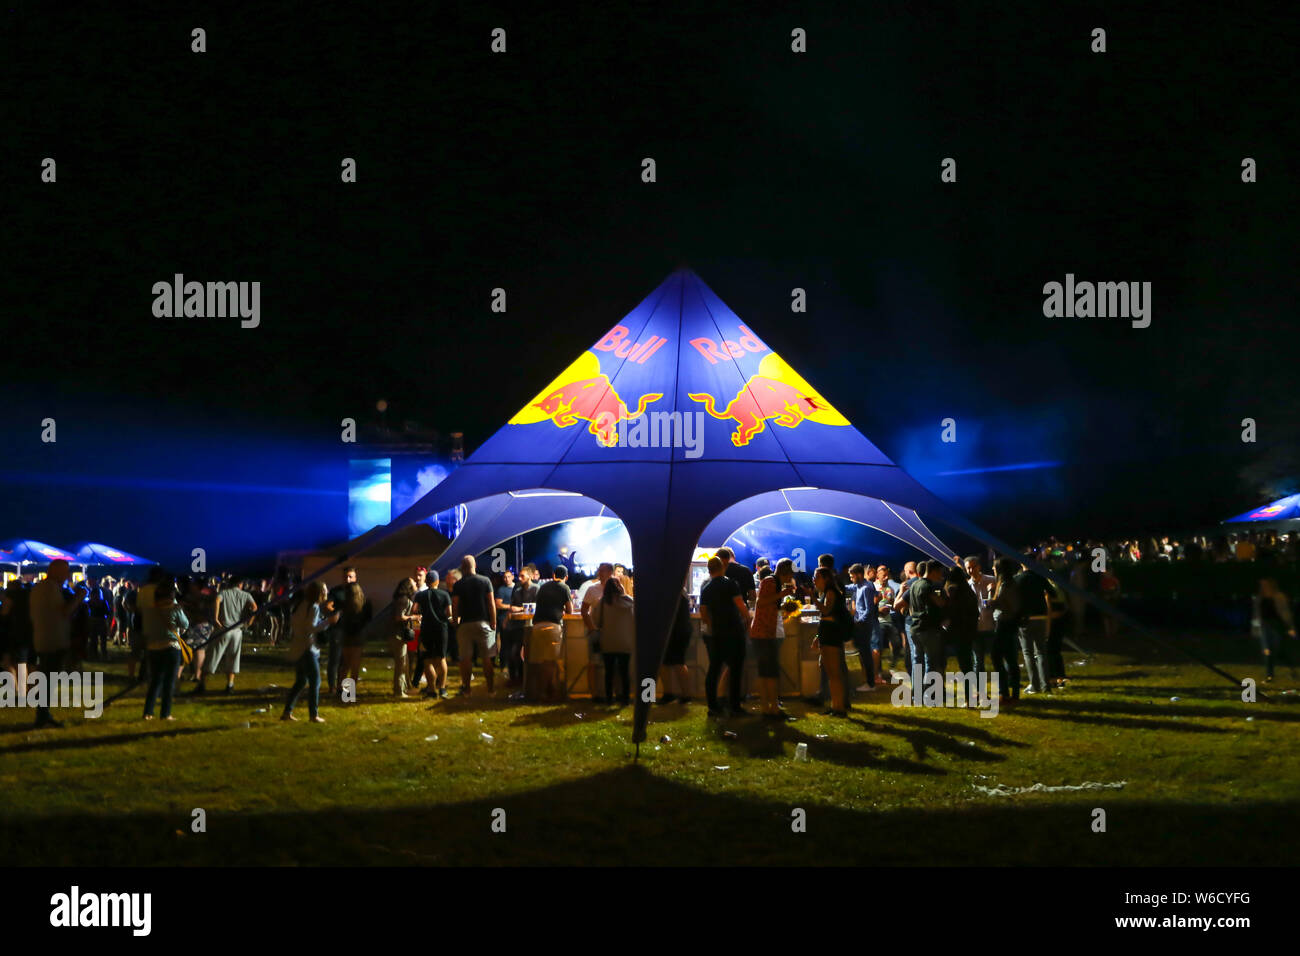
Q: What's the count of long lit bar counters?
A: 1